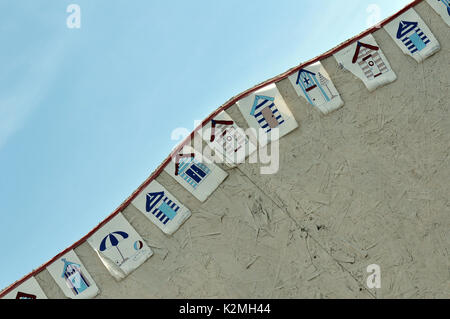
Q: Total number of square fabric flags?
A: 11